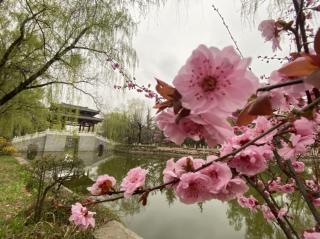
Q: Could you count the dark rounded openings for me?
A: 2